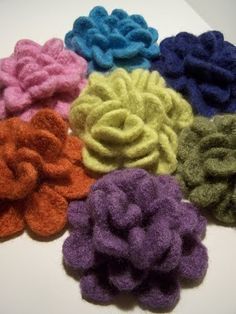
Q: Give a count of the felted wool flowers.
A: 7